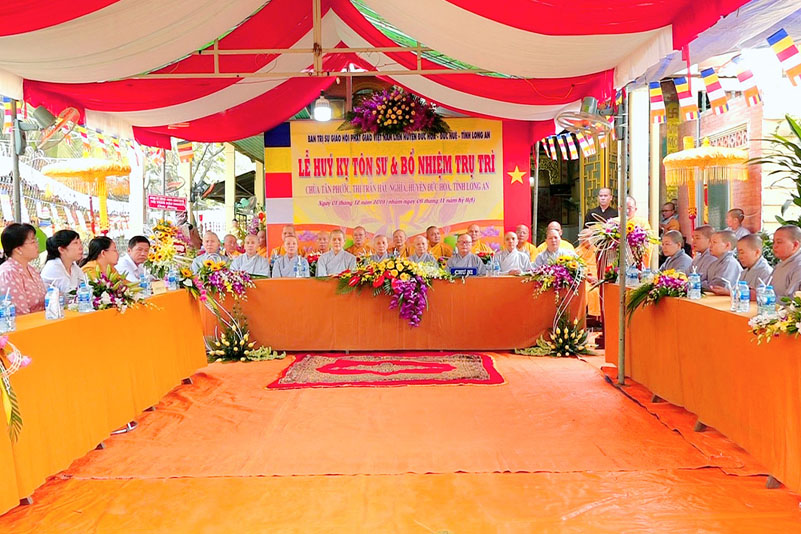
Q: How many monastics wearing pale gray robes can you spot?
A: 15